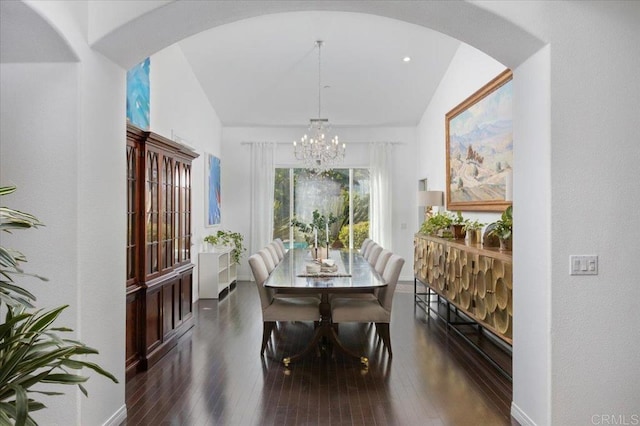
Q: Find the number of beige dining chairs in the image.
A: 10